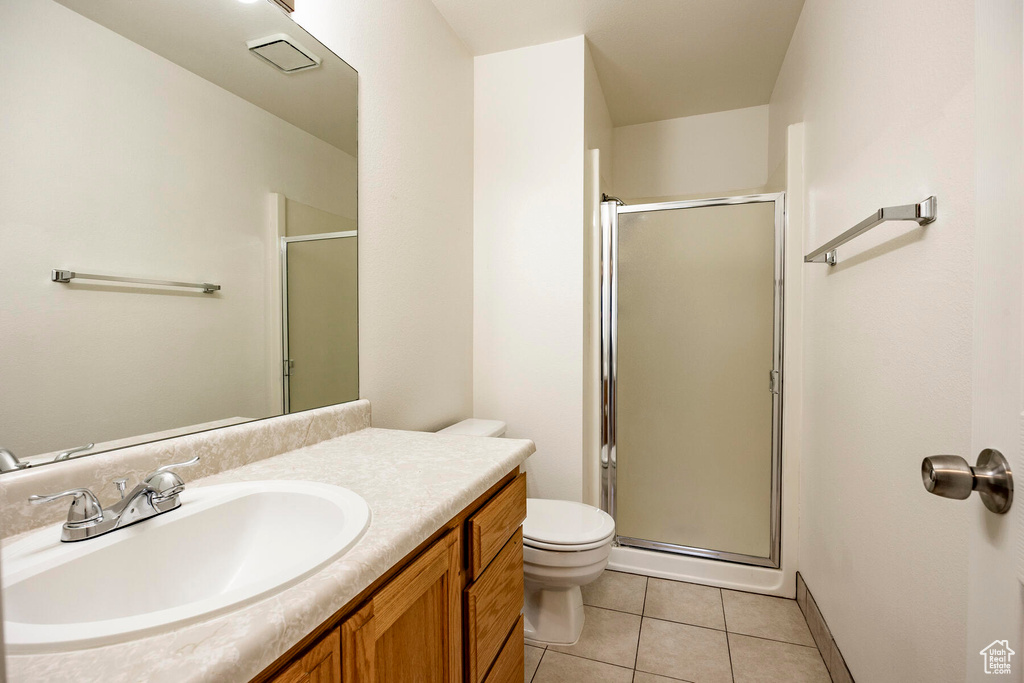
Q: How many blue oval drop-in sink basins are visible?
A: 0